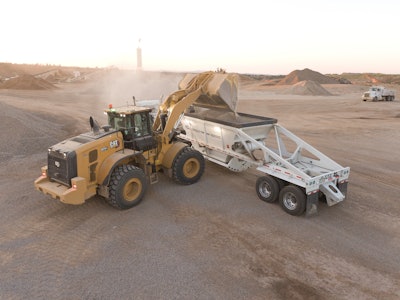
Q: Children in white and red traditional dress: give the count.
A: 0